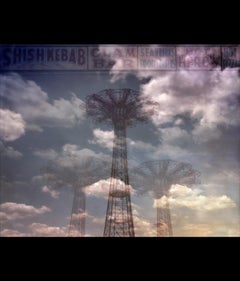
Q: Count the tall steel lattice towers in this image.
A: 3